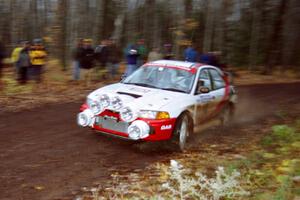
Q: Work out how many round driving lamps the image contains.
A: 6